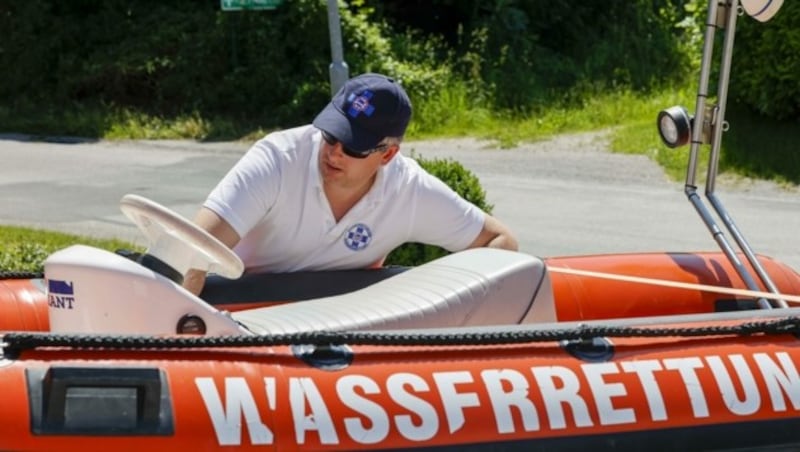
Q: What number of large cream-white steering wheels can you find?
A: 1